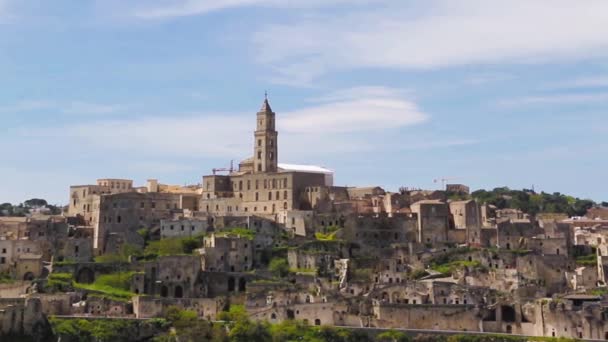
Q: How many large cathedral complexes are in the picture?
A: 1